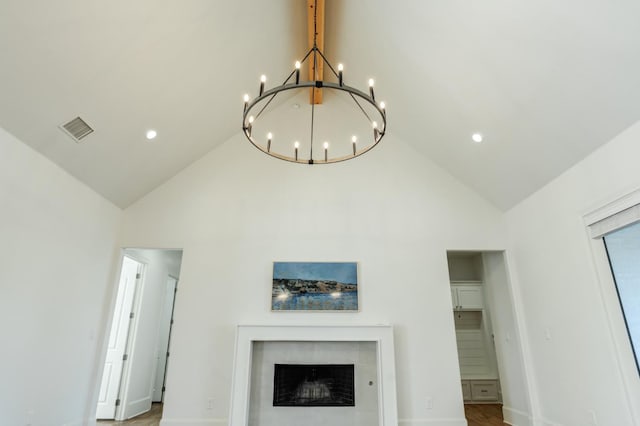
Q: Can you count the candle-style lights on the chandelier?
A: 12